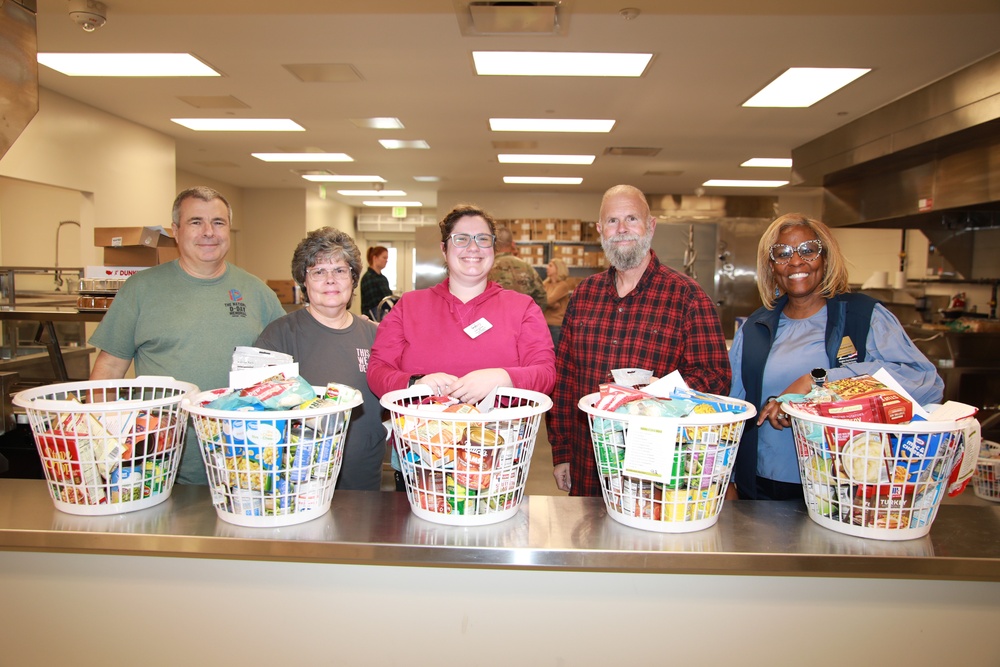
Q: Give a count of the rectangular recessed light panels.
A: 13